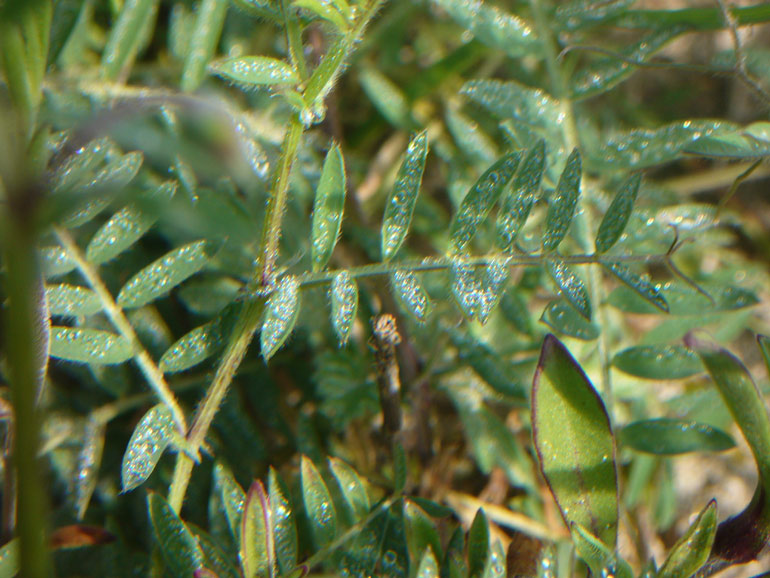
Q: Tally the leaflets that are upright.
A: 6